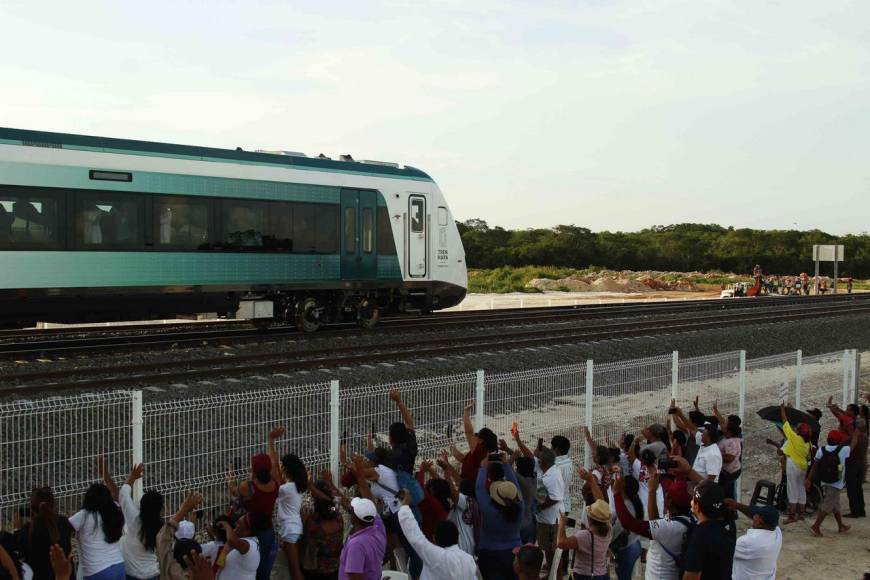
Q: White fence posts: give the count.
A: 9